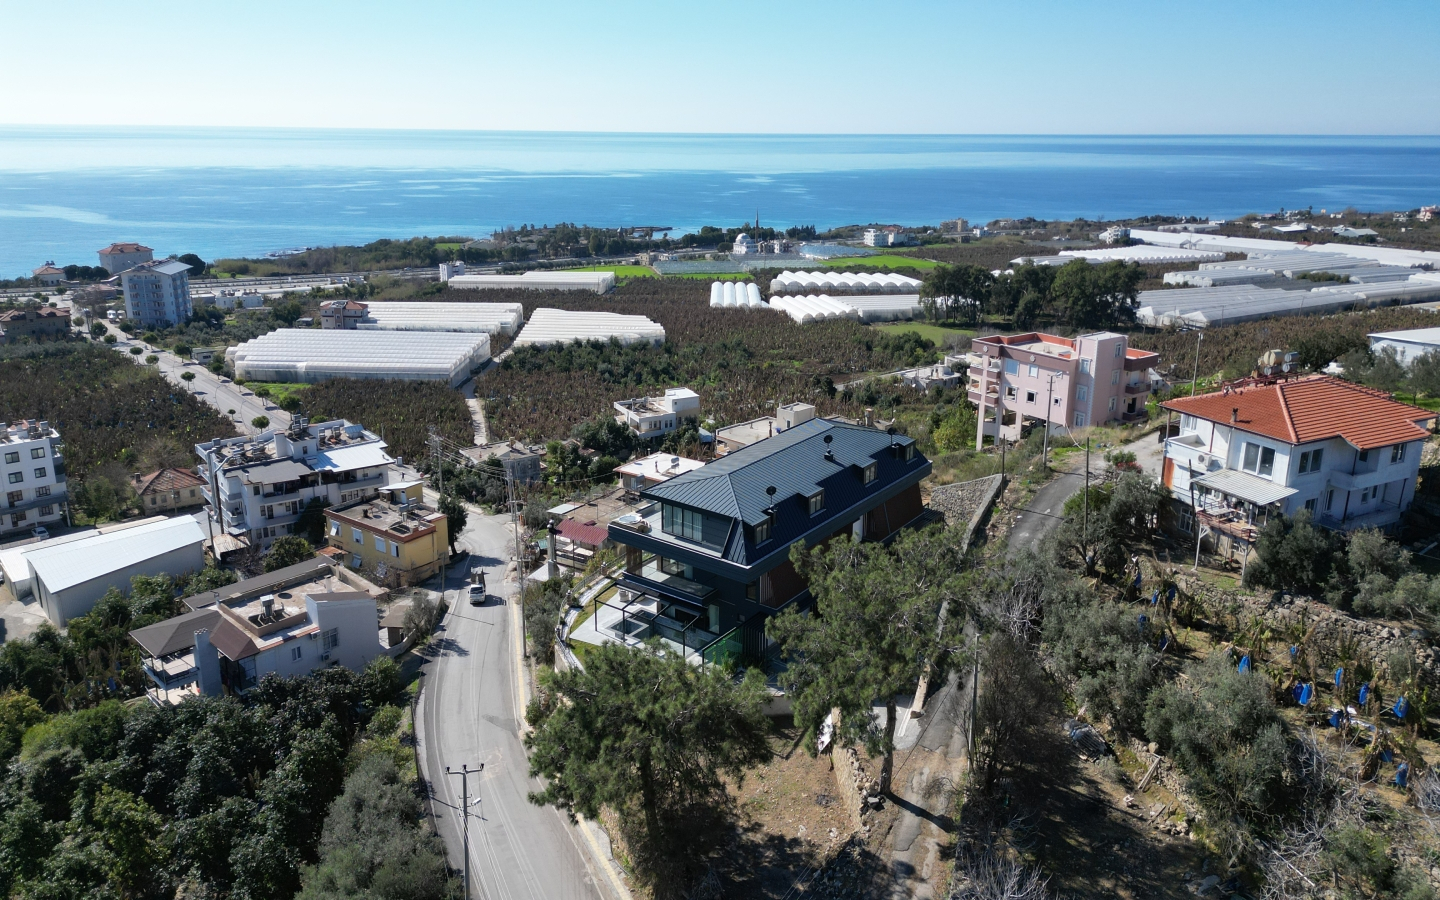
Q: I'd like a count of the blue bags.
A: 15